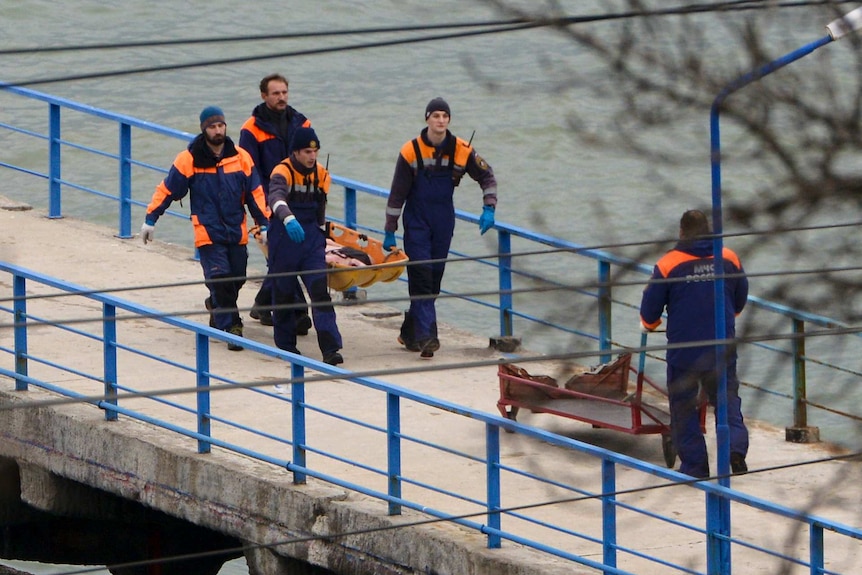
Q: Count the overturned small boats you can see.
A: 0